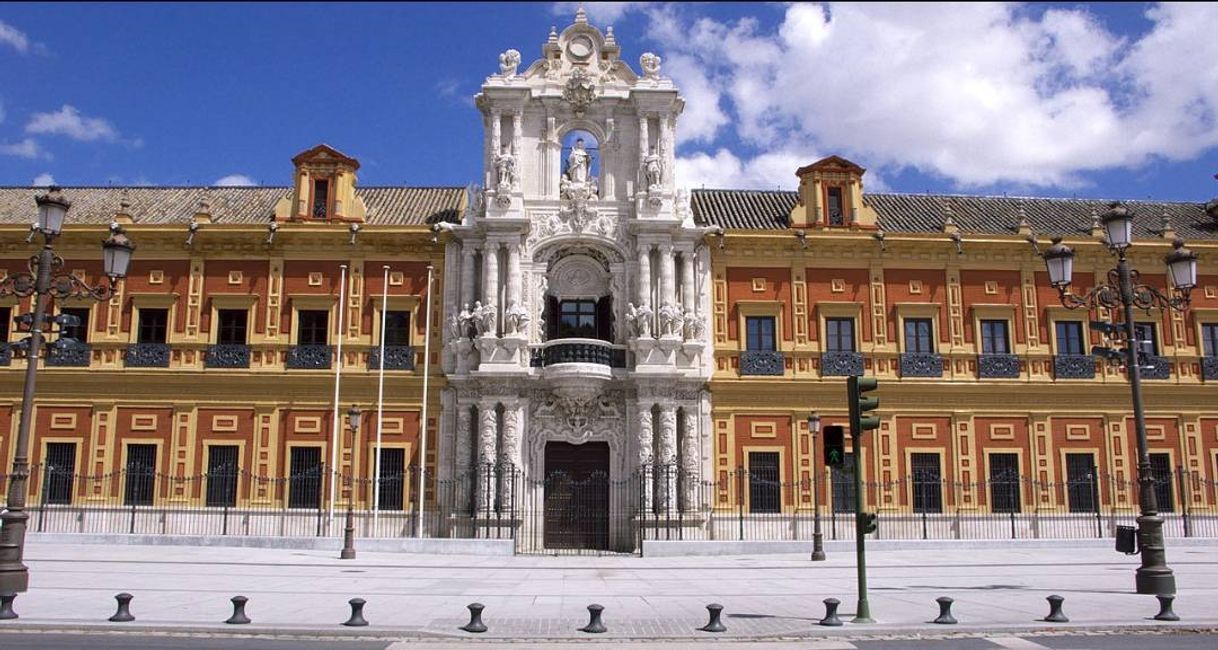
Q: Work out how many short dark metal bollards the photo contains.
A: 11